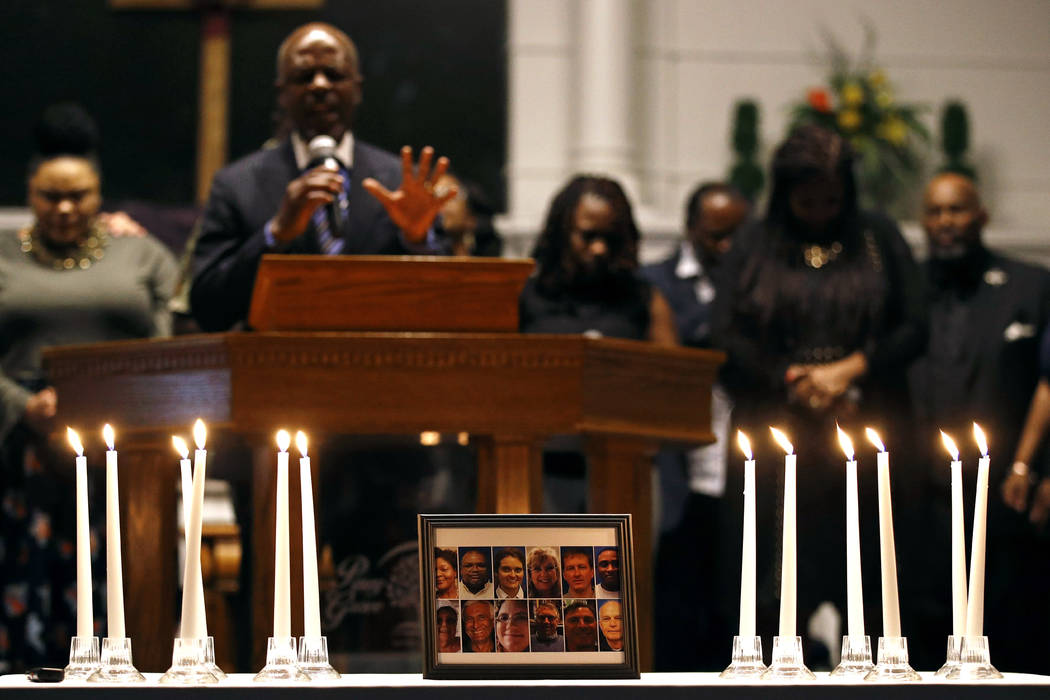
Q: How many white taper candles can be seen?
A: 12